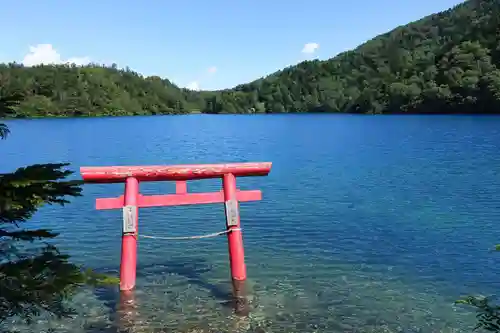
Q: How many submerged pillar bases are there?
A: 2